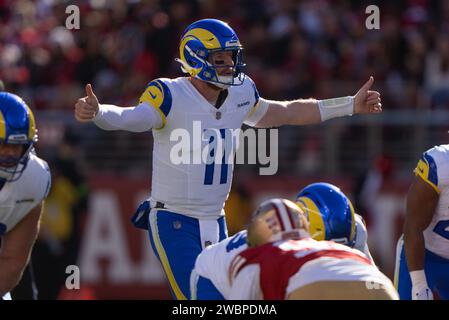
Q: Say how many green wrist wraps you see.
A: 0